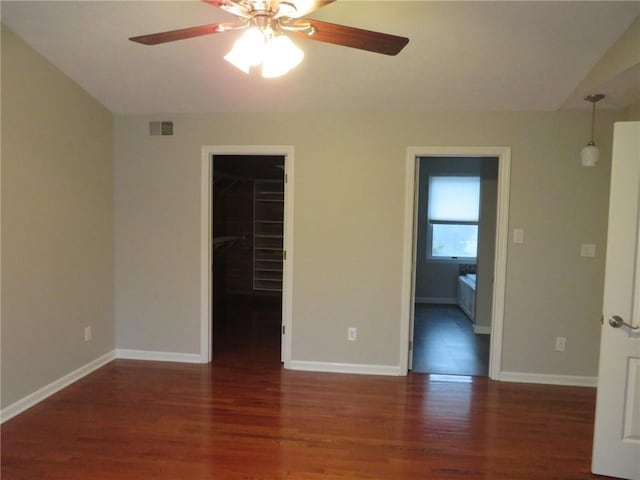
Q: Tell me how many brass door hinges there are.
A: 3